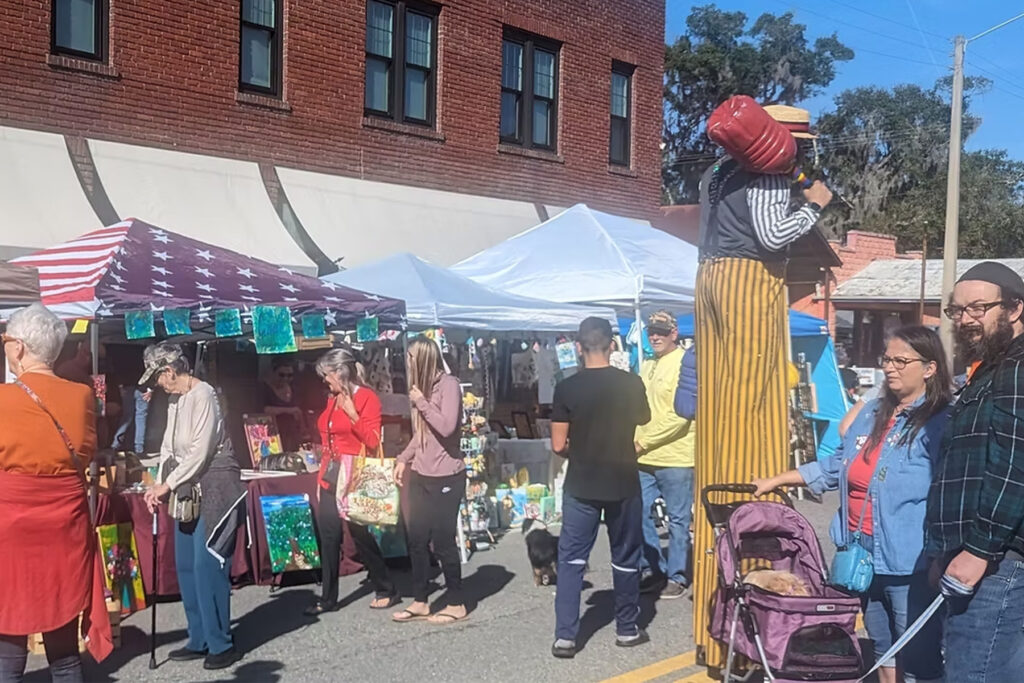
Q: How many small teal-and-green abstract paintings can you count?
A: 6